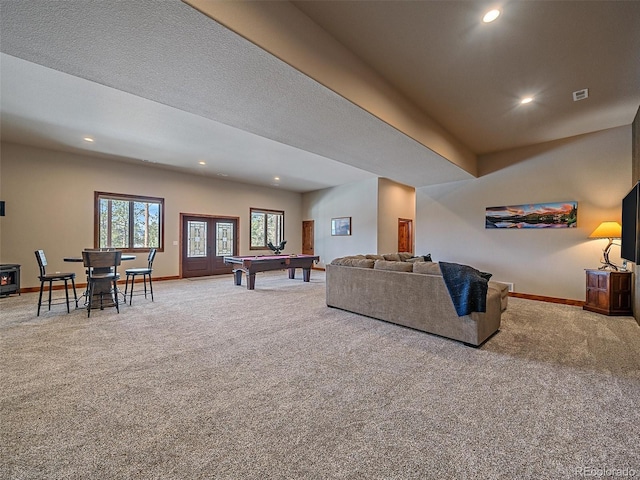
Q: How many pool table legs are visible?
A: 4